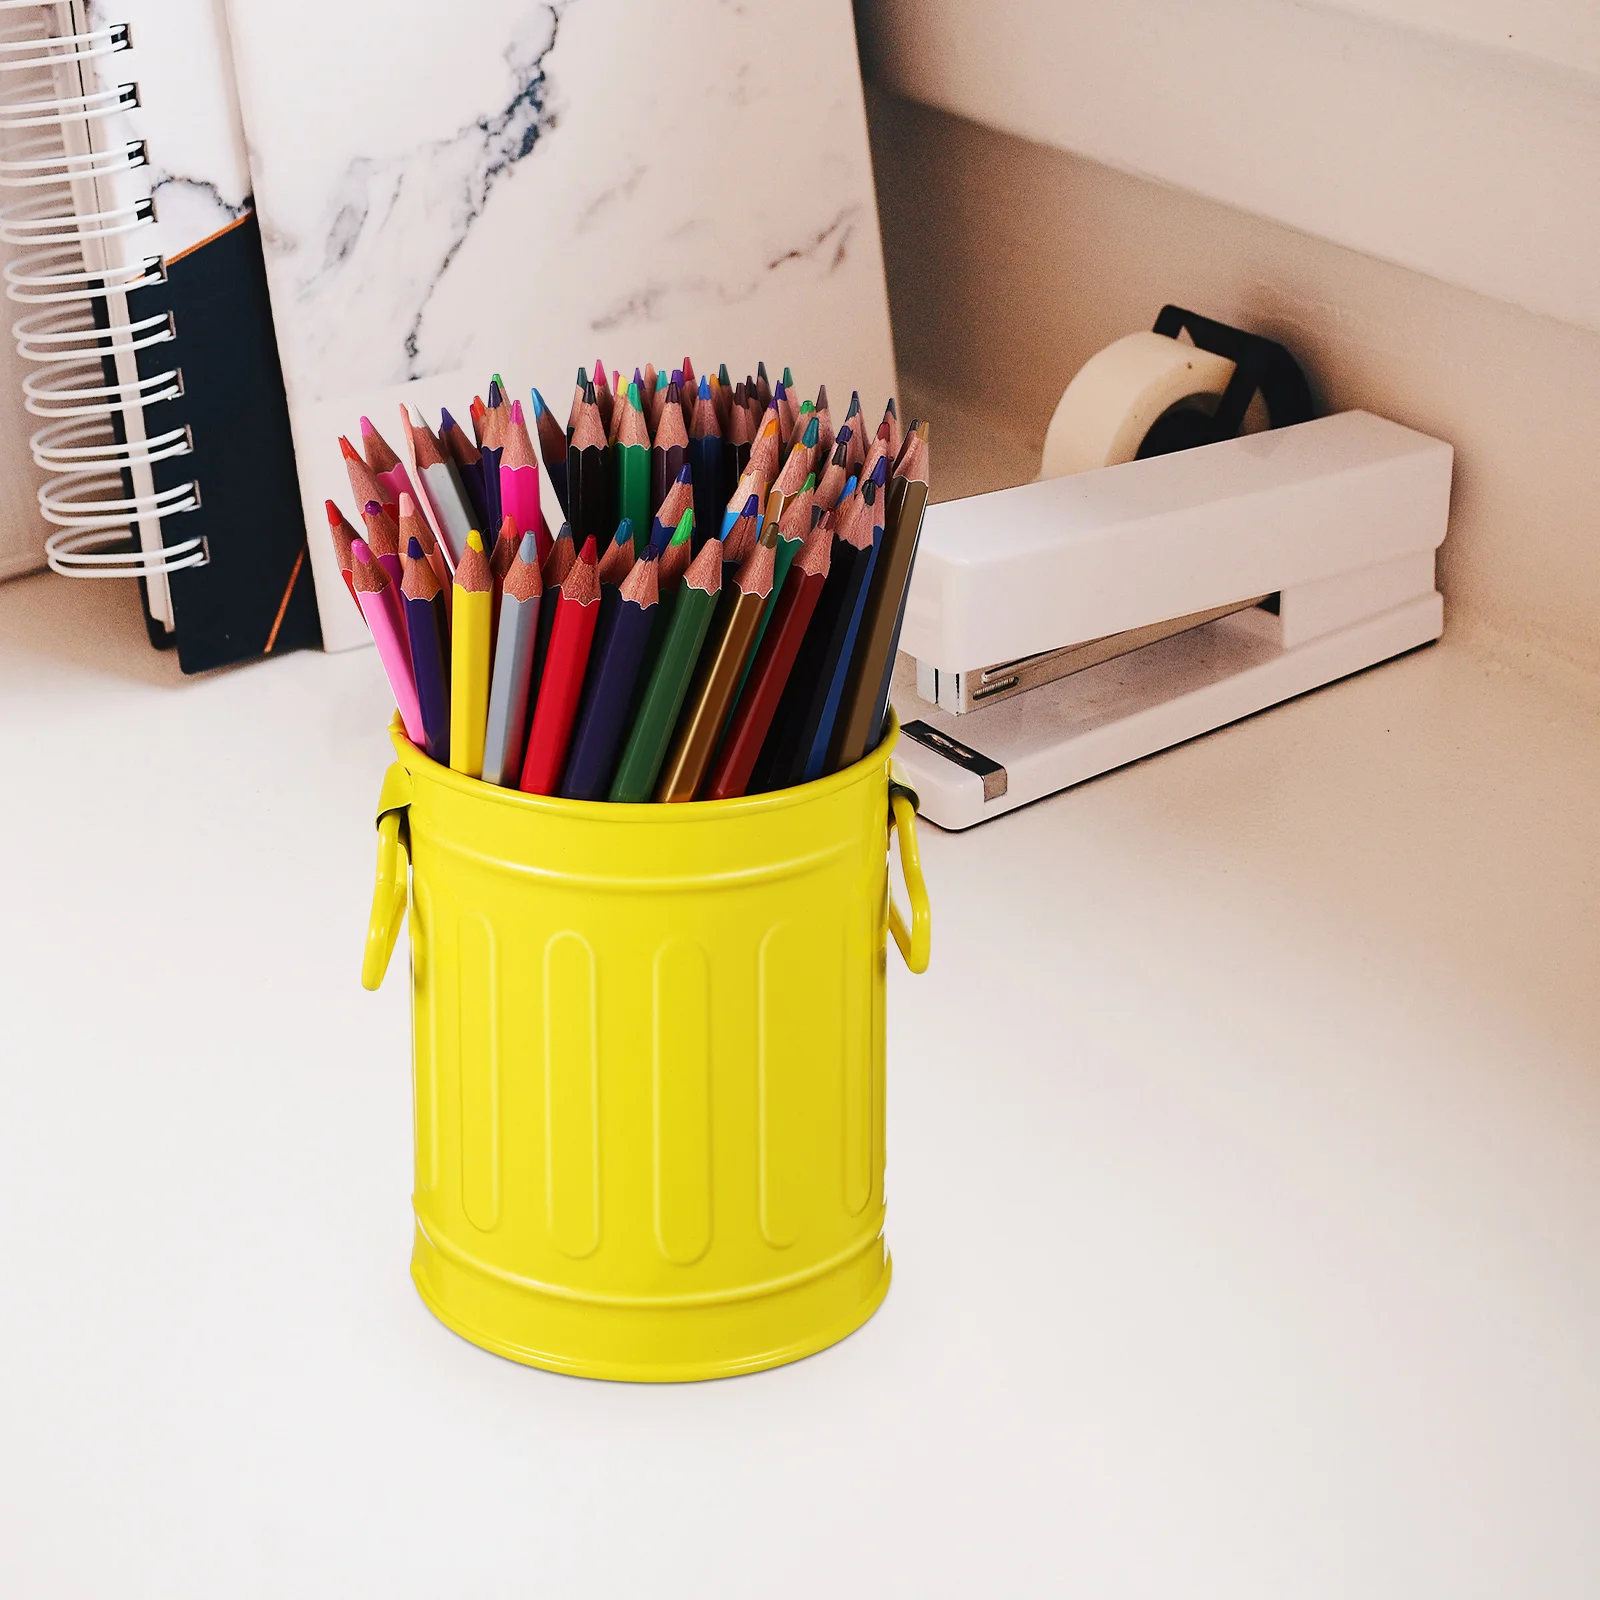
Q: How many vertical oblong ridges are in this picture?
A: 6